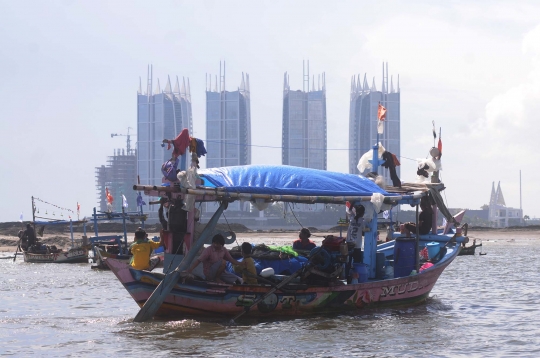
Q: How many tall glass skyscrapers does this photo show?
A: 4